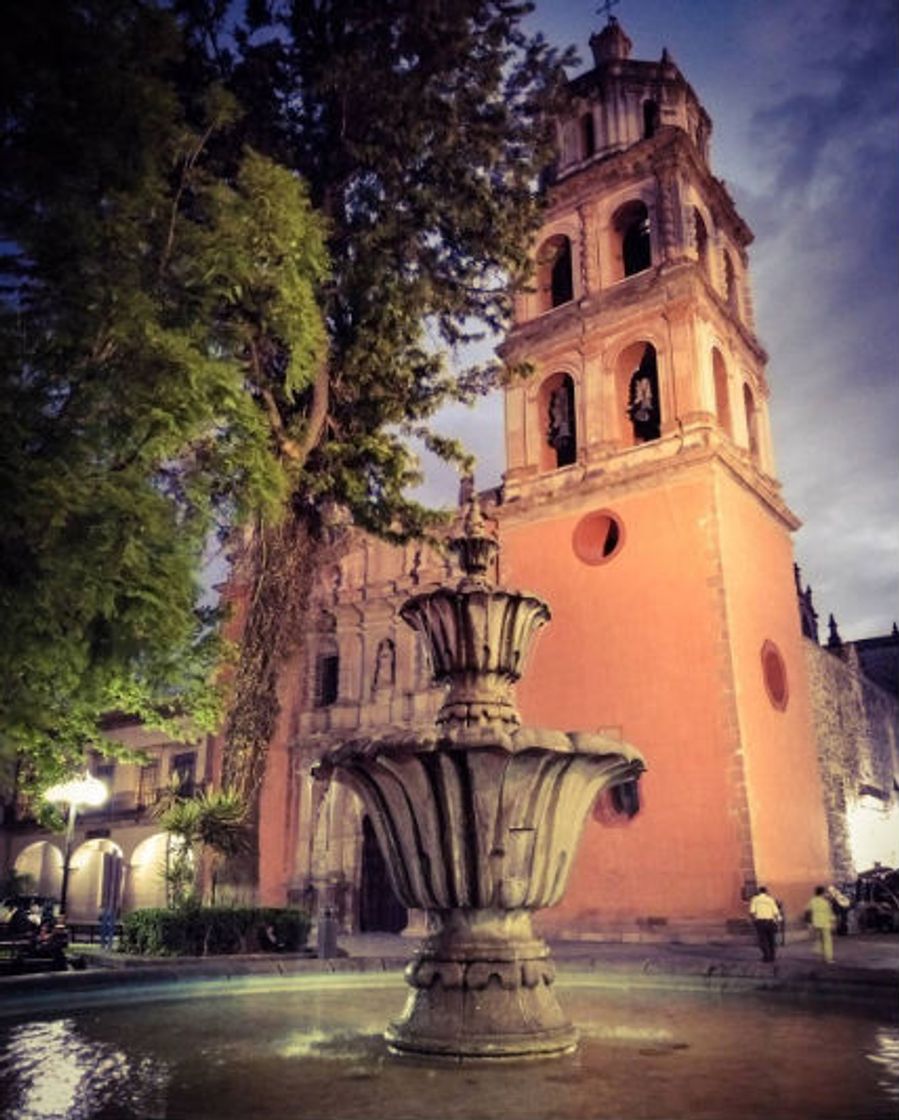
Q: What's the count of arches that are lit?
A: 3